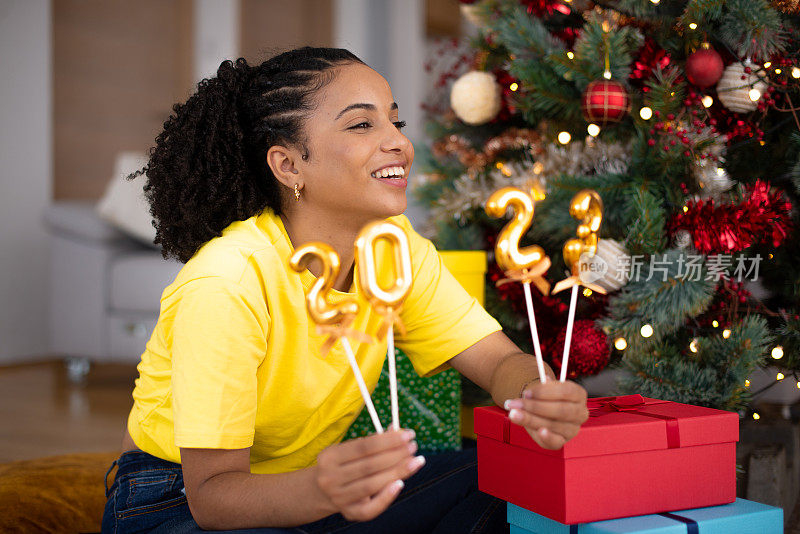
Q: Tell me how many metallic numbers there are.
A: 4